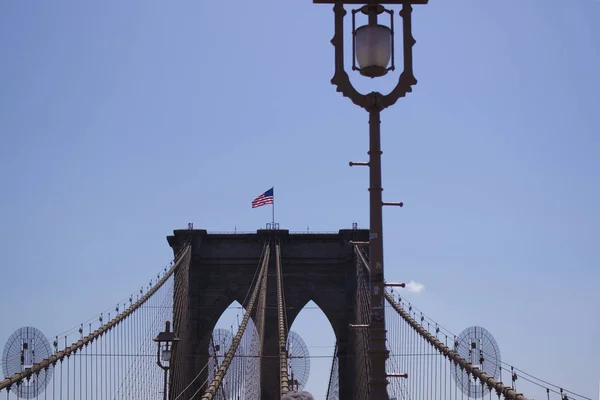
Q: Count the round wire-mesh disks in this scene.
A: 4